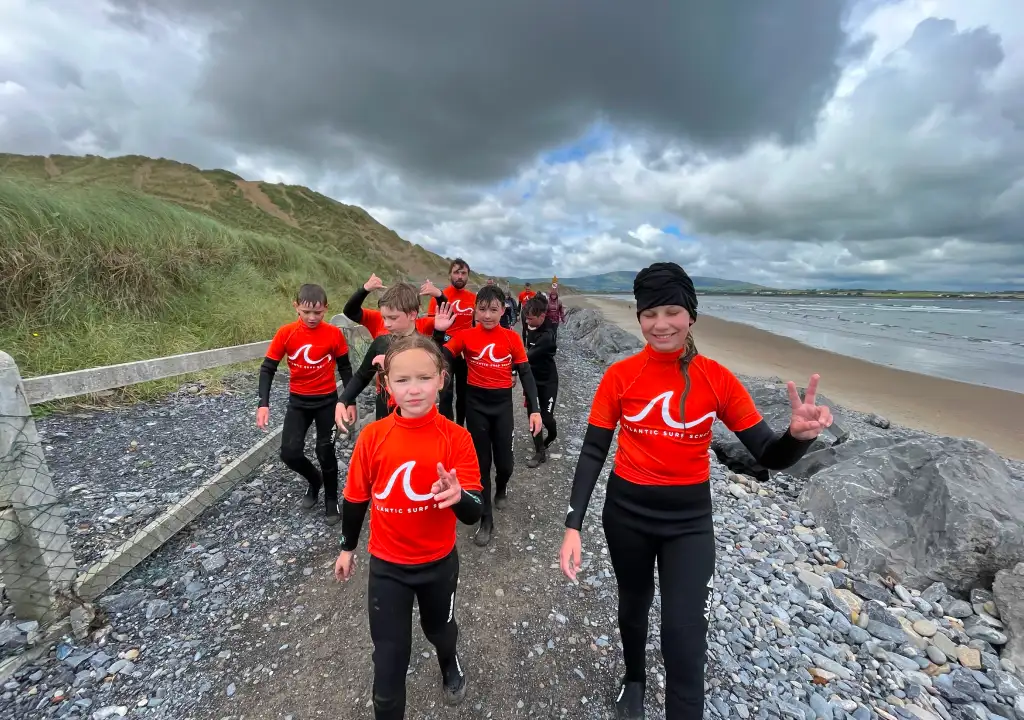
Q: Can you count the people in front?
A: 2